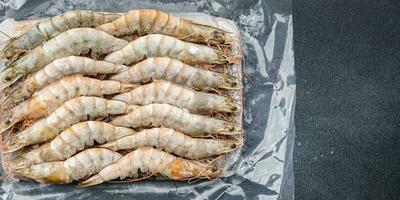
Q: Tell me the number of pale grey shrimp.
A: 14